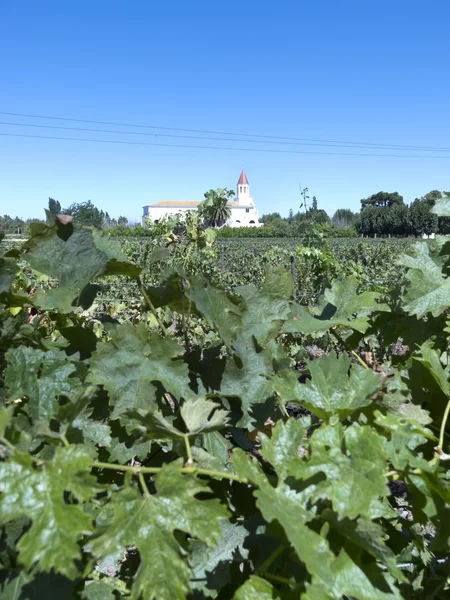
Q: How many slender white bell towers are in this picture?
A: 1